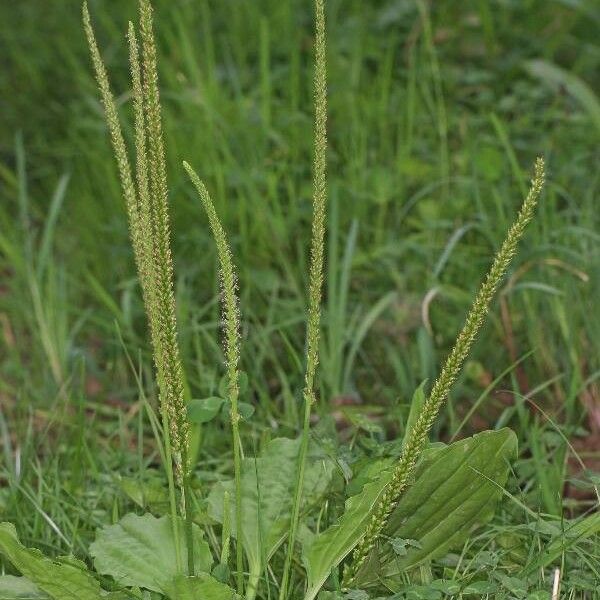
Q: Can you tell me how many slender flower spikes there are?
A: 6